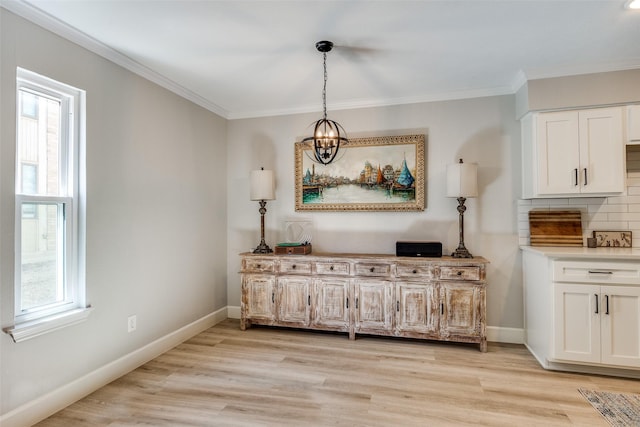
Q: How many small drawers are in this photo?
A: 6